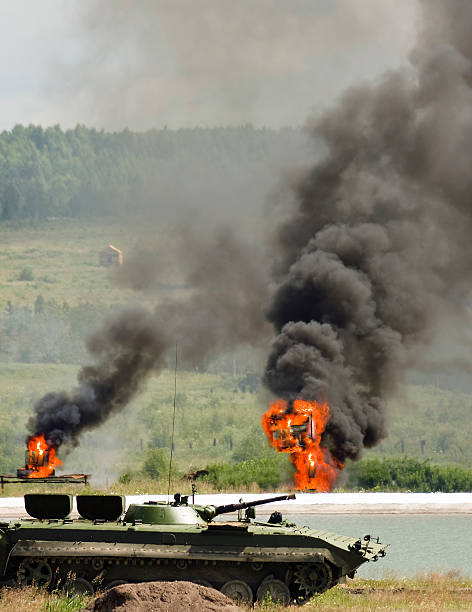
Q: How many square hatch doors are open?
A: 2